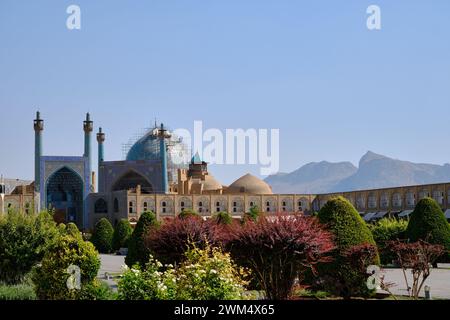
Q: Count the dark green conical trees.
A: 5